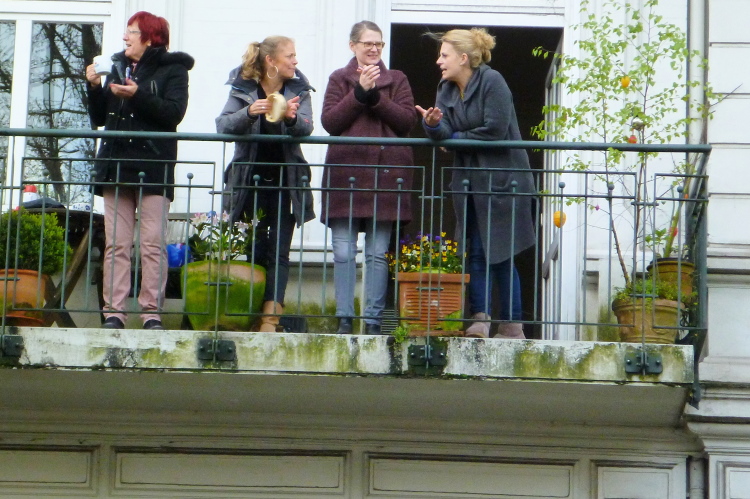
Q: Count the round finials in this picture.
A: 13